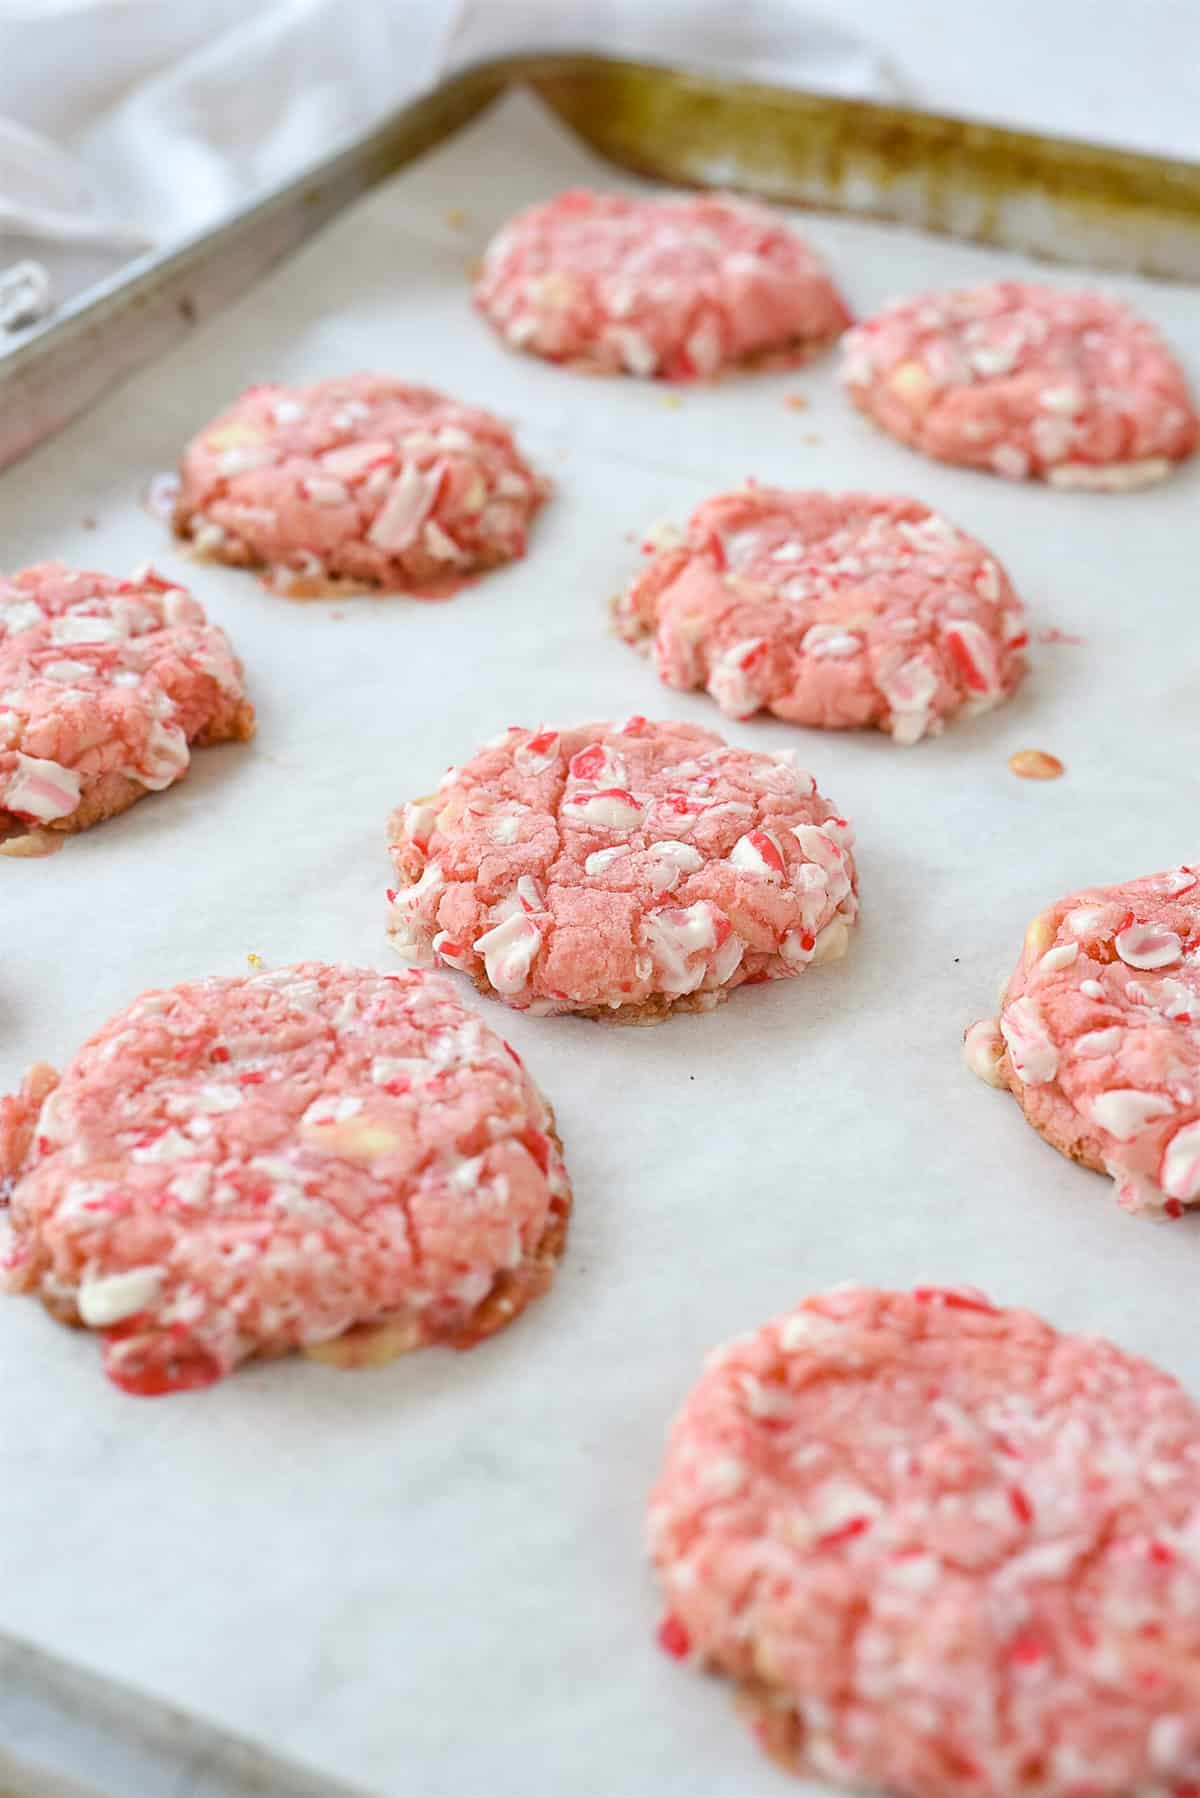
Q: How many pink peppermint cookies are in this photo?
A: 9